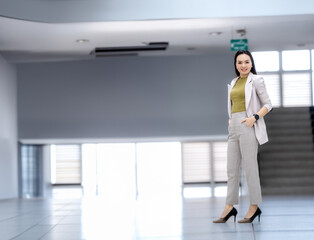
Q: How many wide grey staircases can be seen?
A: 1